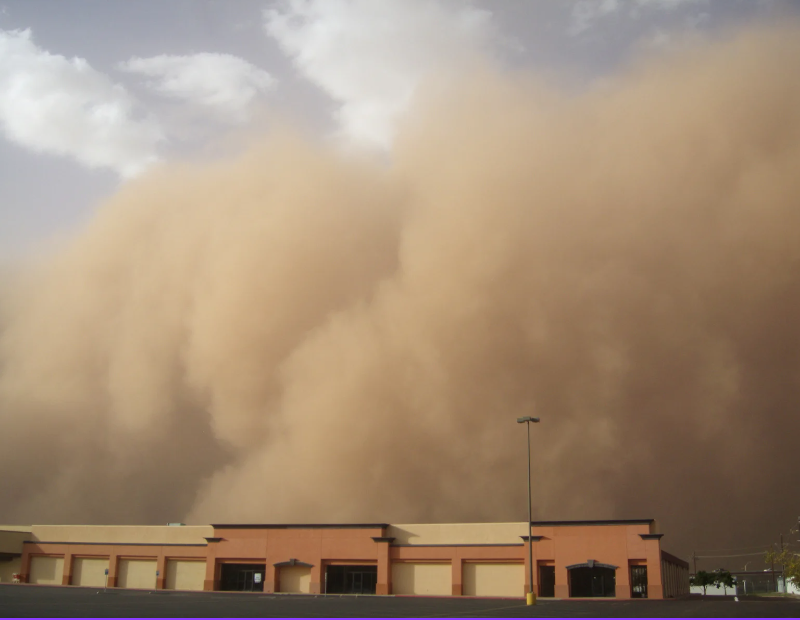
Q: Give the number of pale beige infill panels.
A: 7